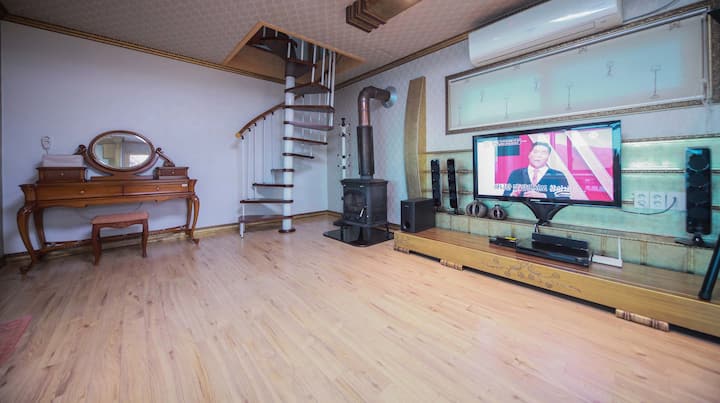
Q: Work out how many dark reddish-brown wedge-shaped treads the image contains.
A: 11